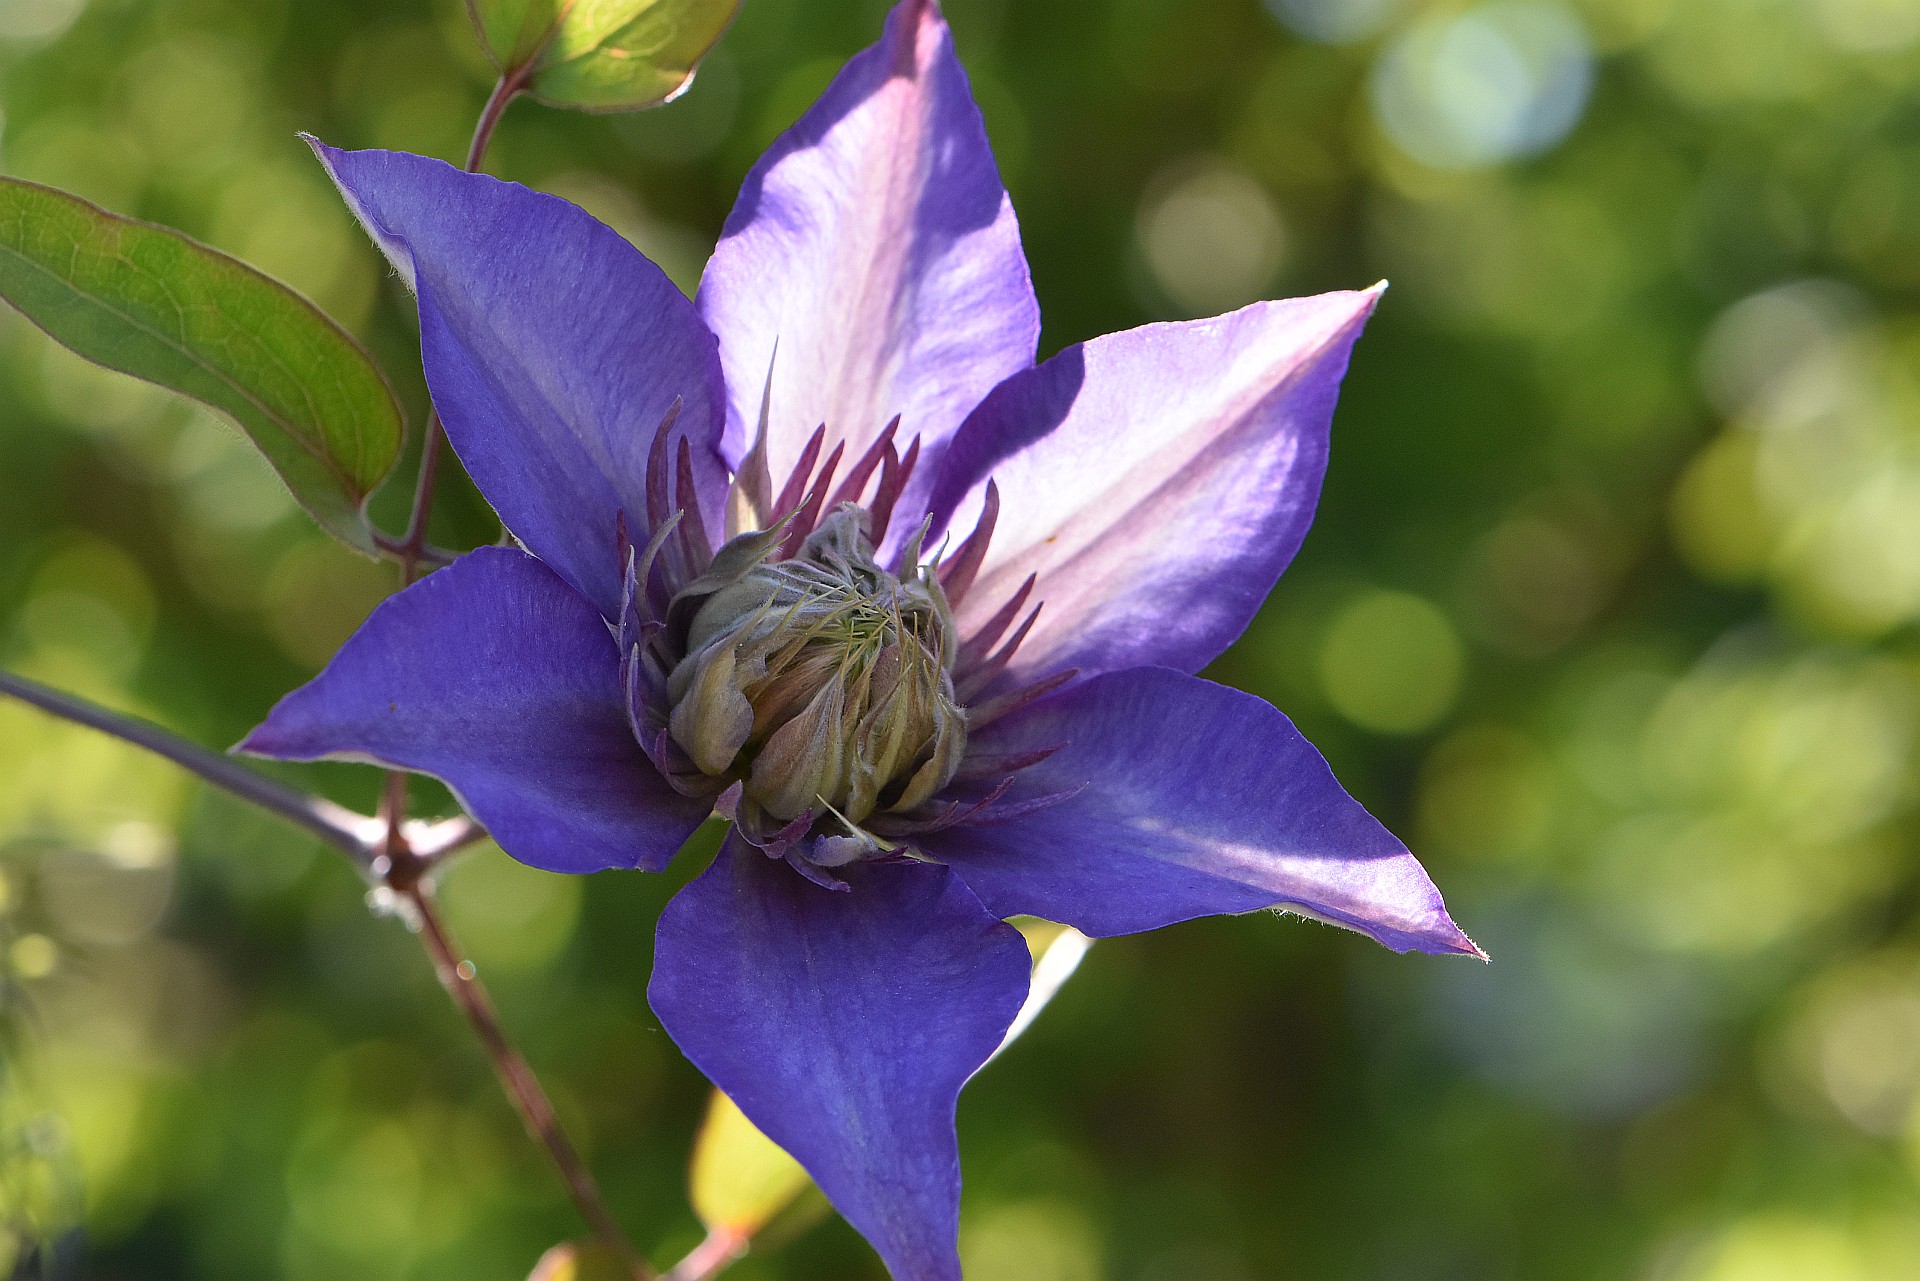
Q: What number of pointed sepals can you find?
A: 6